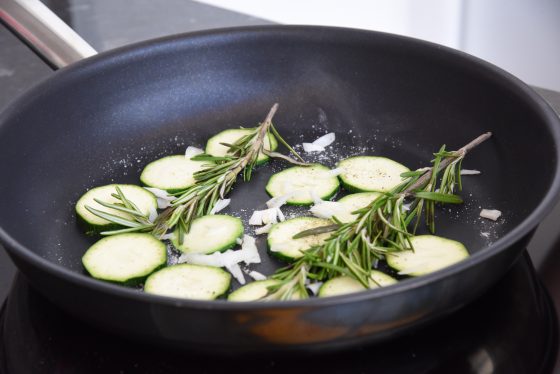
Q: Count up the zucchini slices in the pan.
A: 13